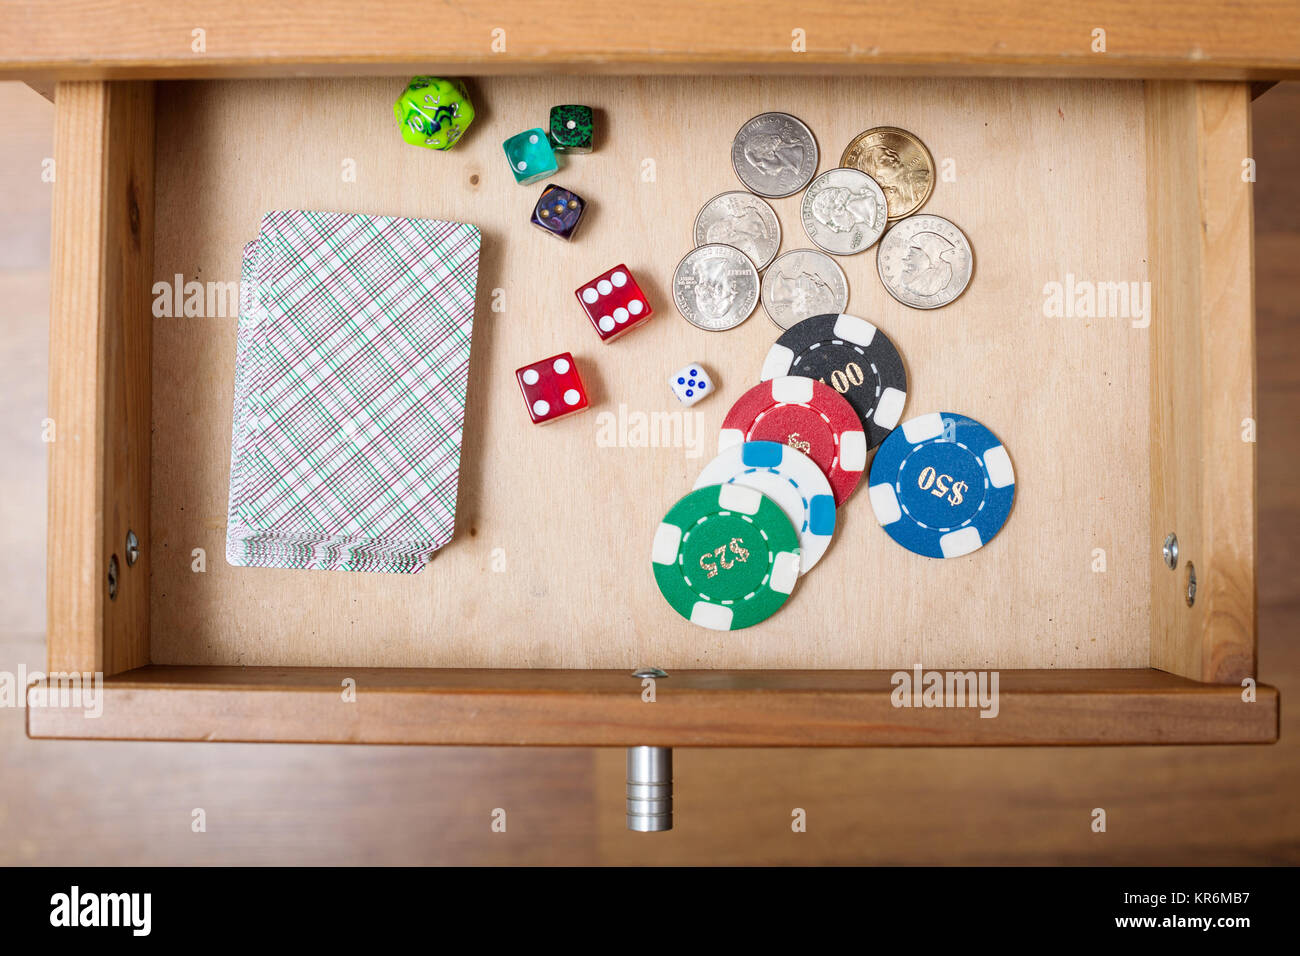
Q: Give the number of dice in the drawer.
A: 7